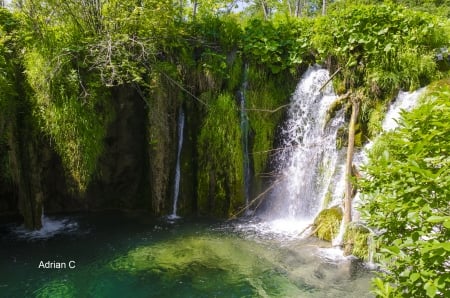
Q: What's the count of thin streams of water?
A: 2